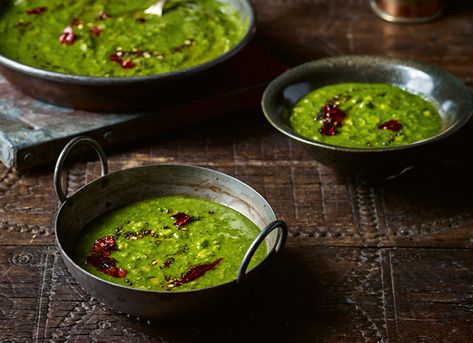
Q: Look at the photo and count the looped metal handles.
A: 2